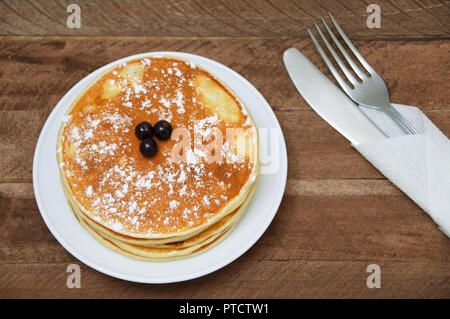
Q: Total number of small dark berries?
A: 3